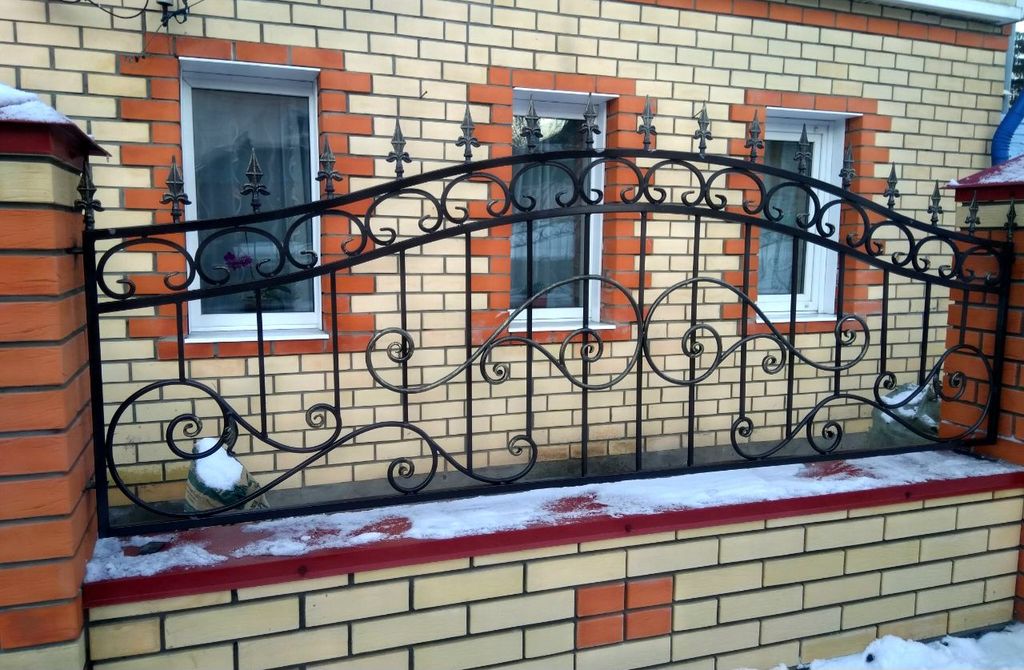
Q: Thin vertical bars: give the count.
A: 15